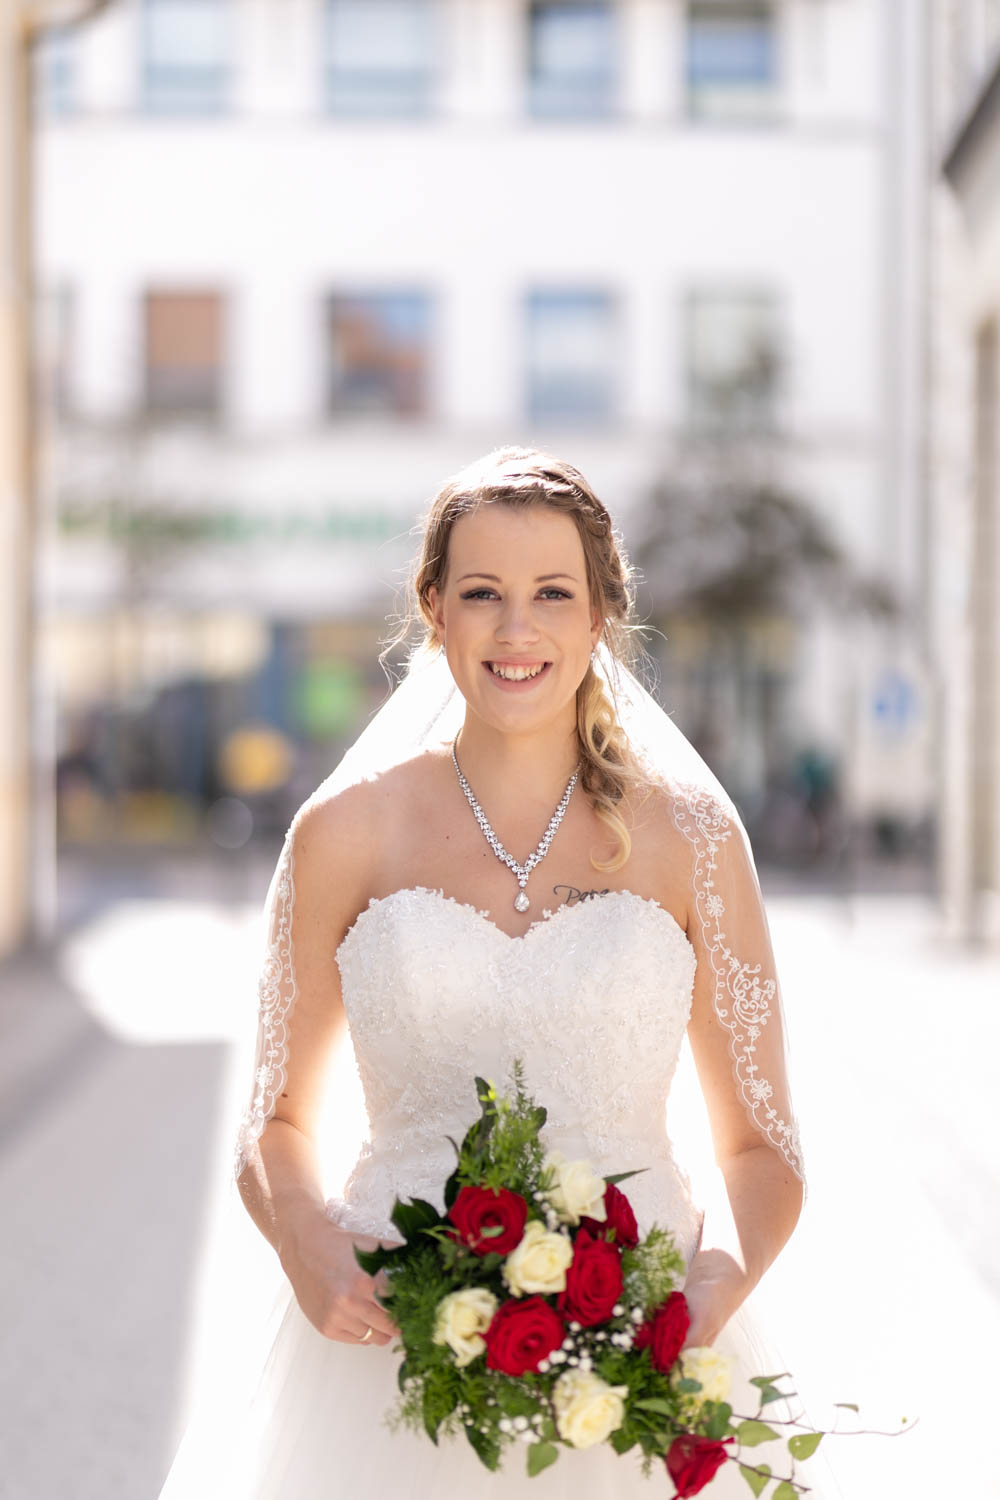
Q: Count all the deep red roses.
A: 6